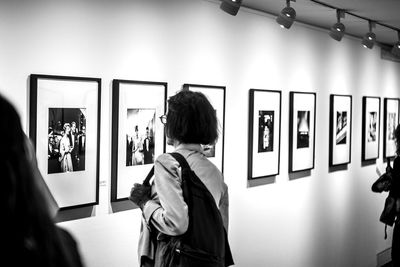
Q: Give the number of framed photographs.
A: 8